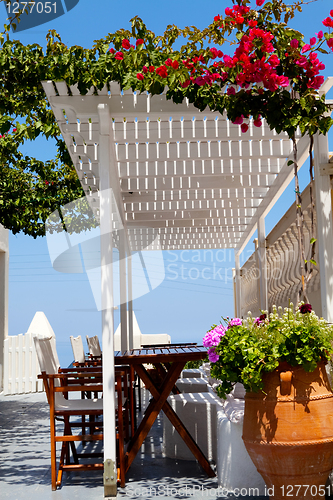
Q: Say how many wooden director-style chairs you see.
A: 3